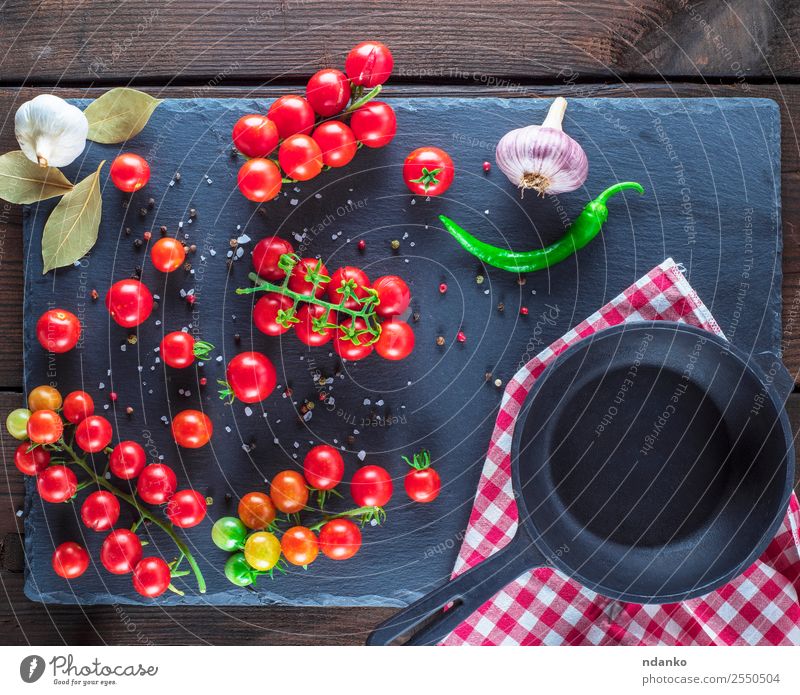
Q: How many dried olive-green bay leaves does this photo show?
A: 3